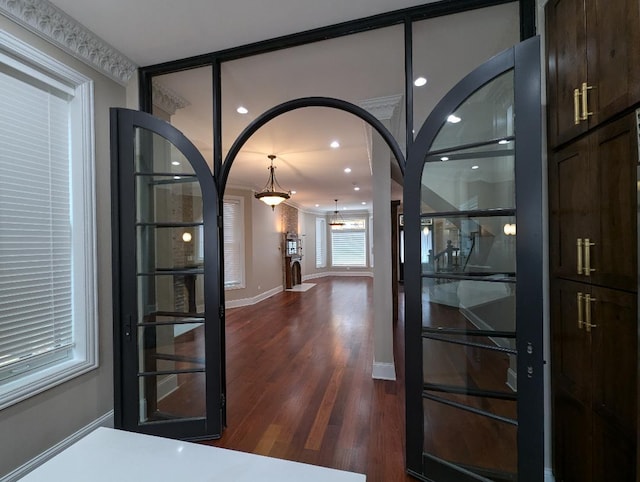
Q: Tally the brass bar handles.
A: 6